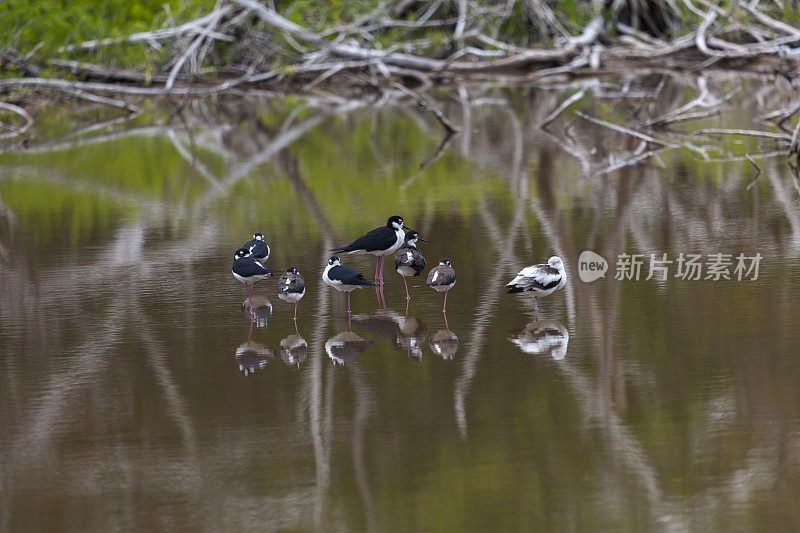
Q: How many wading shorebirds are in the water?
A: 8